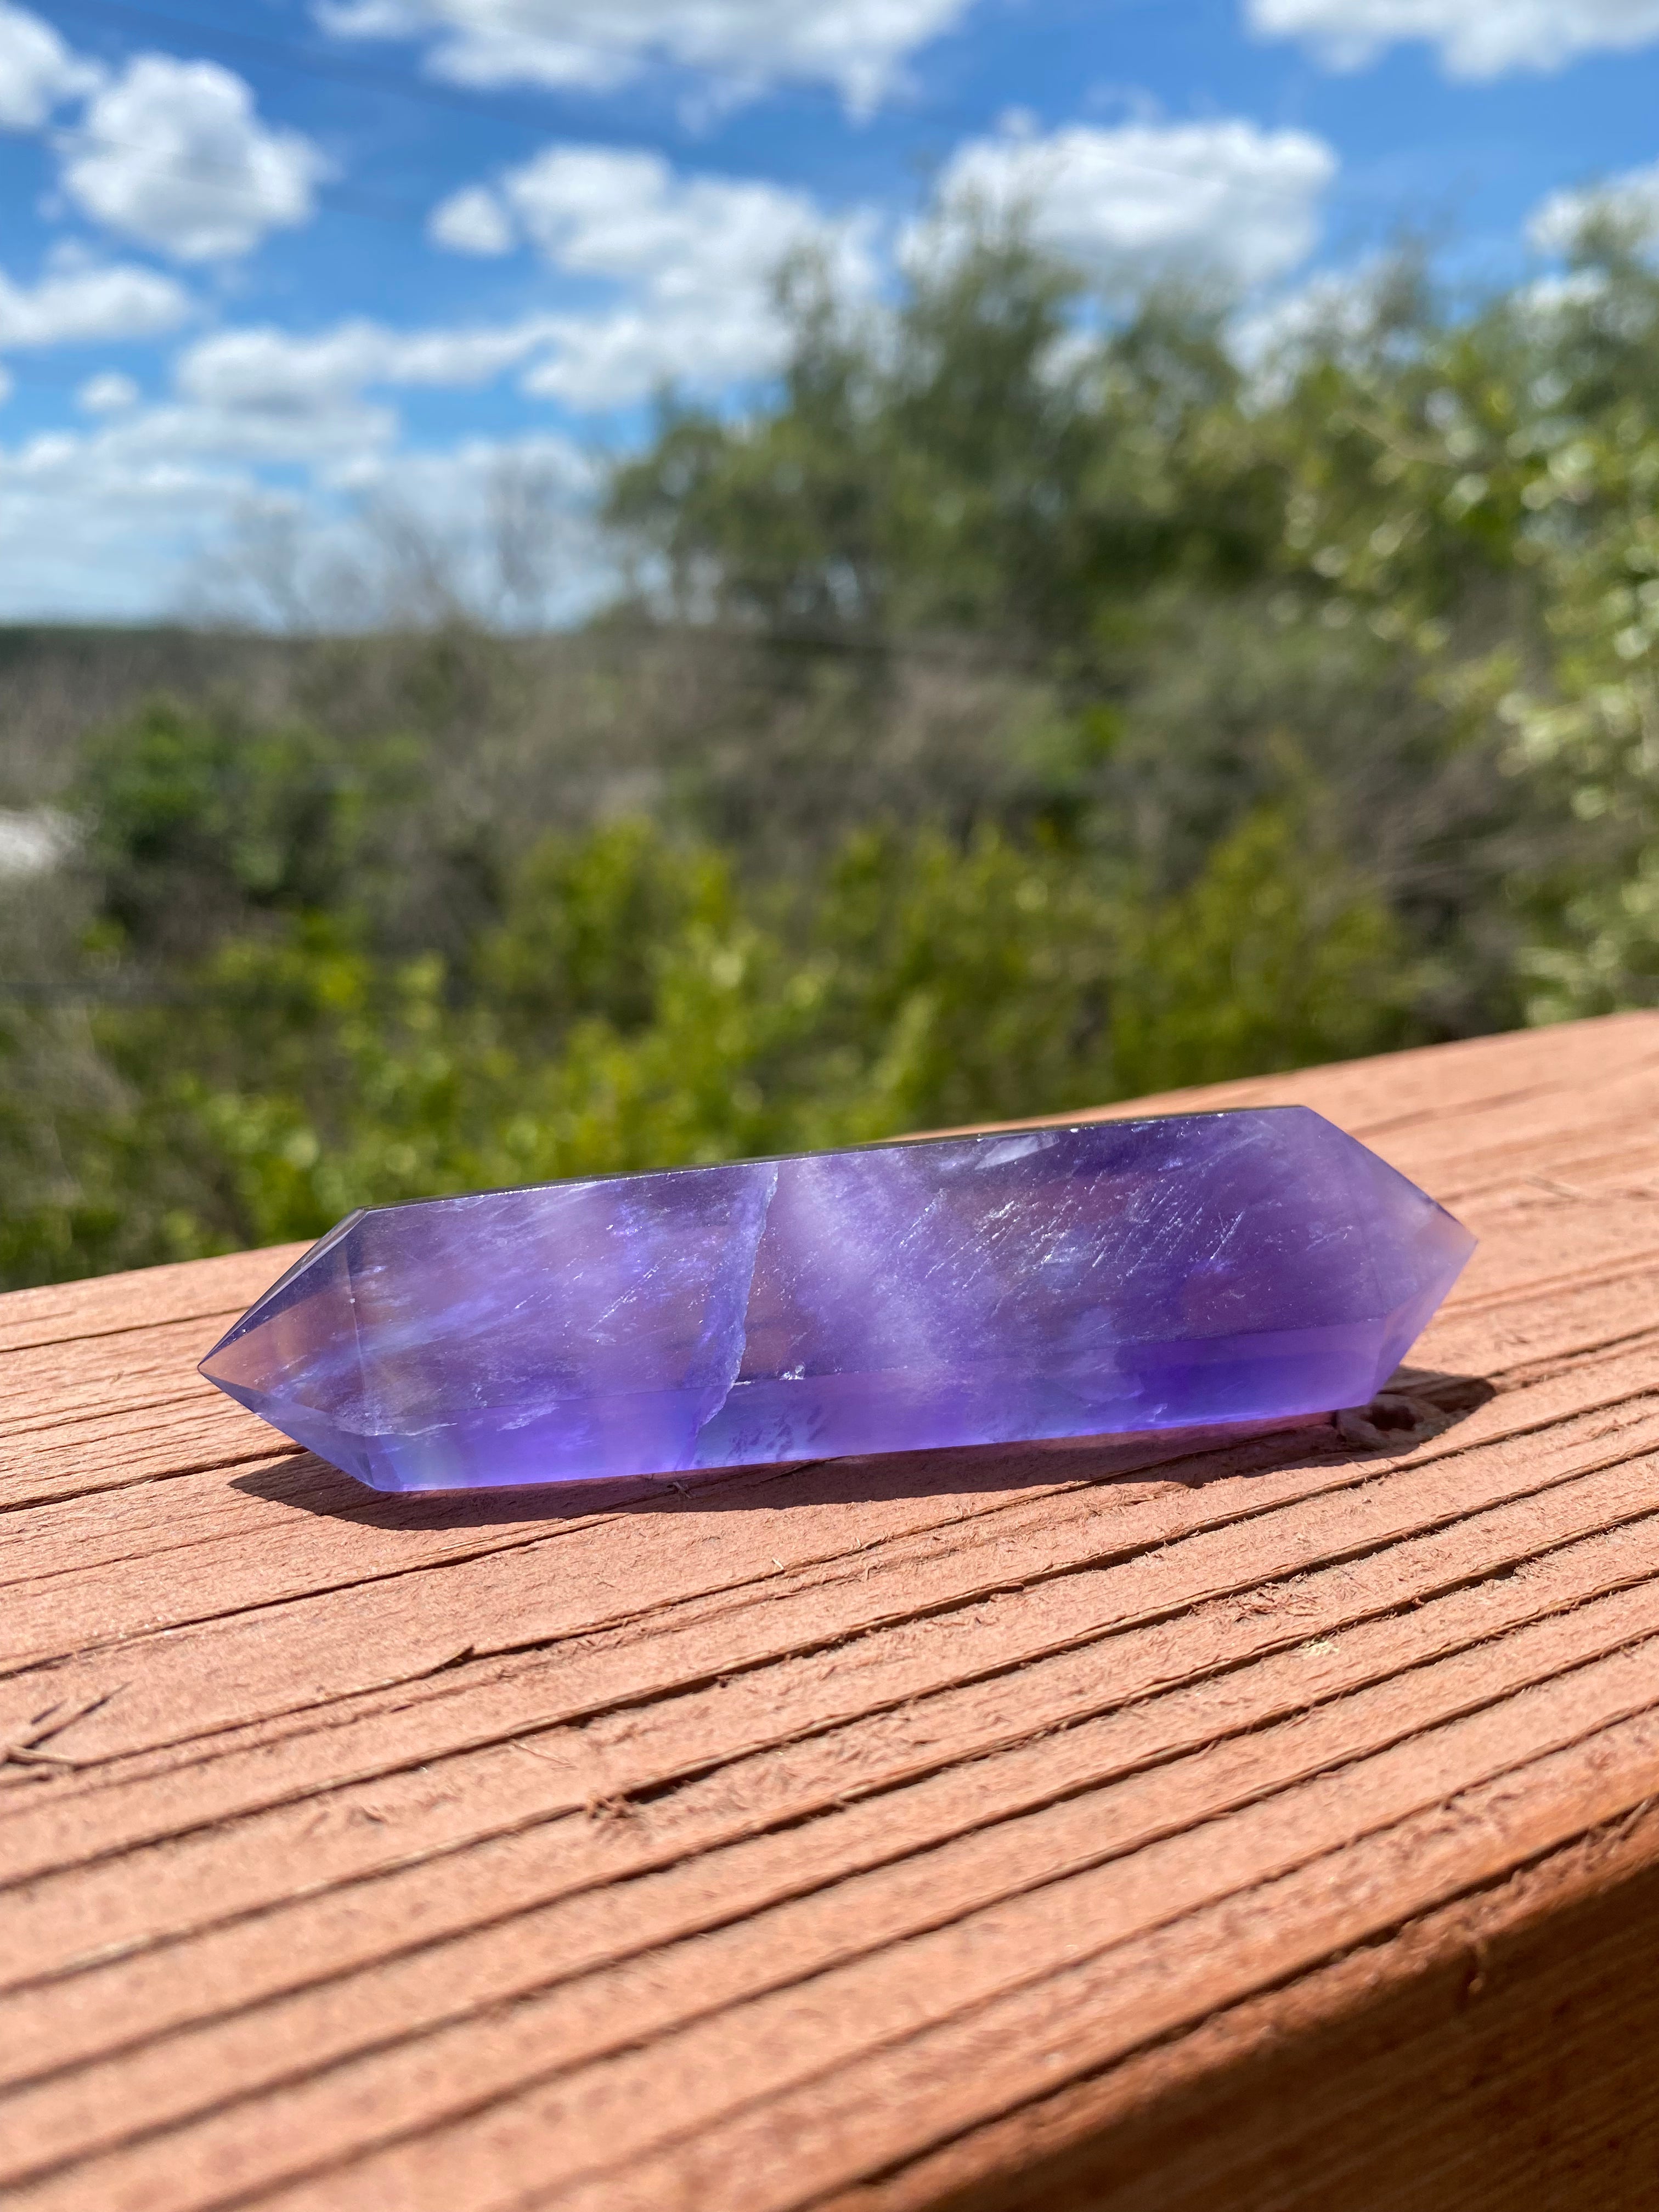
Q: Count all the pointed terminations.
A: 2